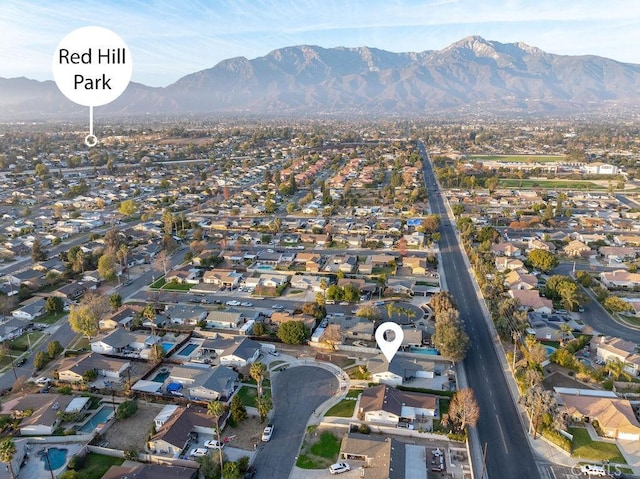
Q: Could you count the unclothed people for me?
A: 0